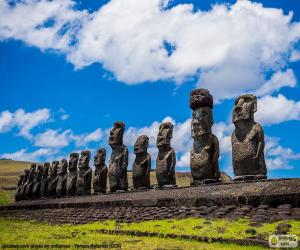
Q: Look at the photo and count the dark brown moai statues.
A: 15